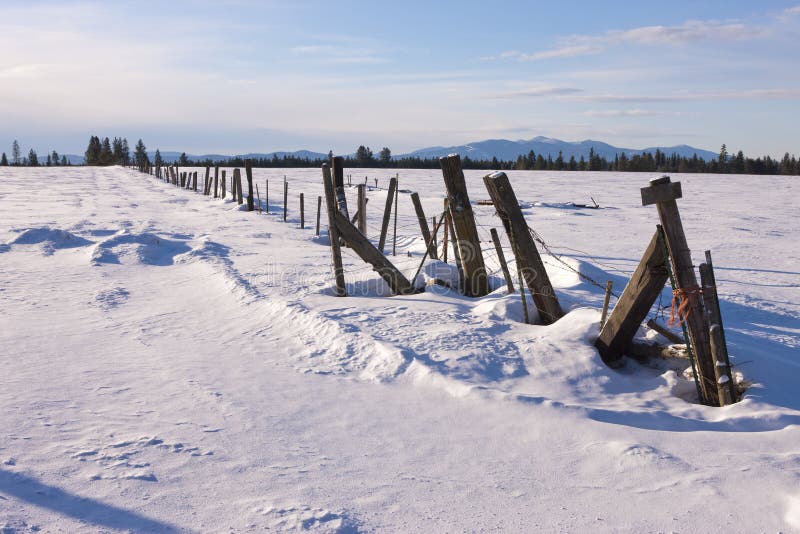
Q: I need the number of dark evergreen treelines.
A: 1